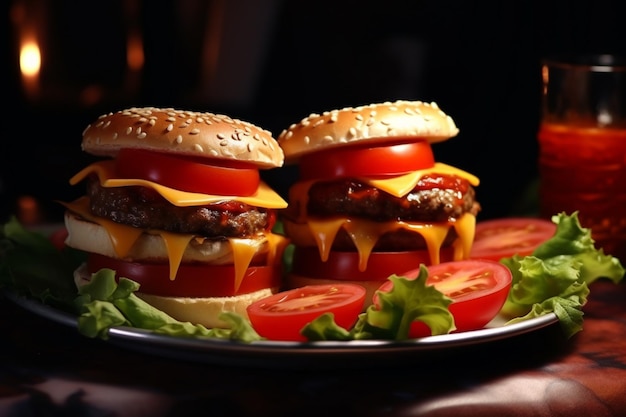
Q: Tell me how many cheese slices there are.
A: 4